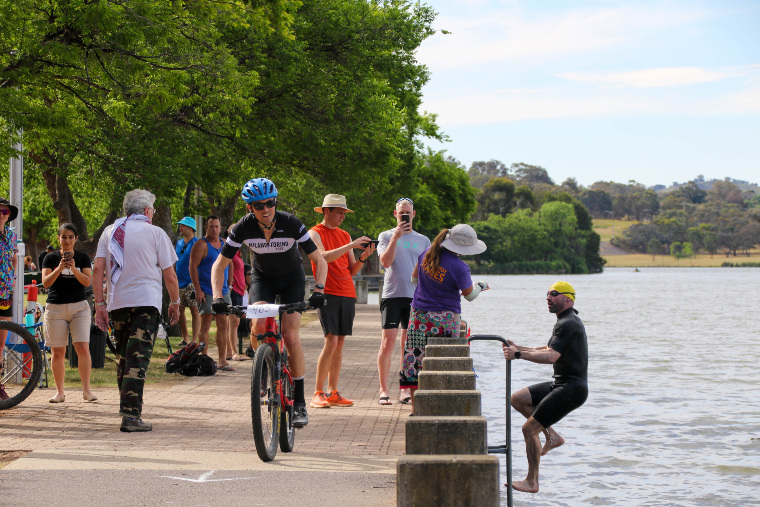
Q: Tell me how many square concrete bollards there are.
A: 7